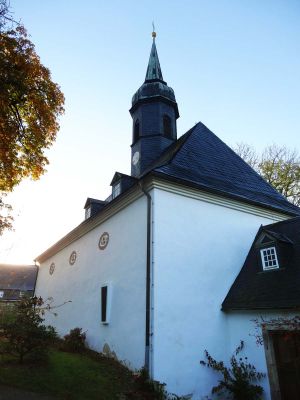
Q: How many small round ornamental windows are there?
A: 3